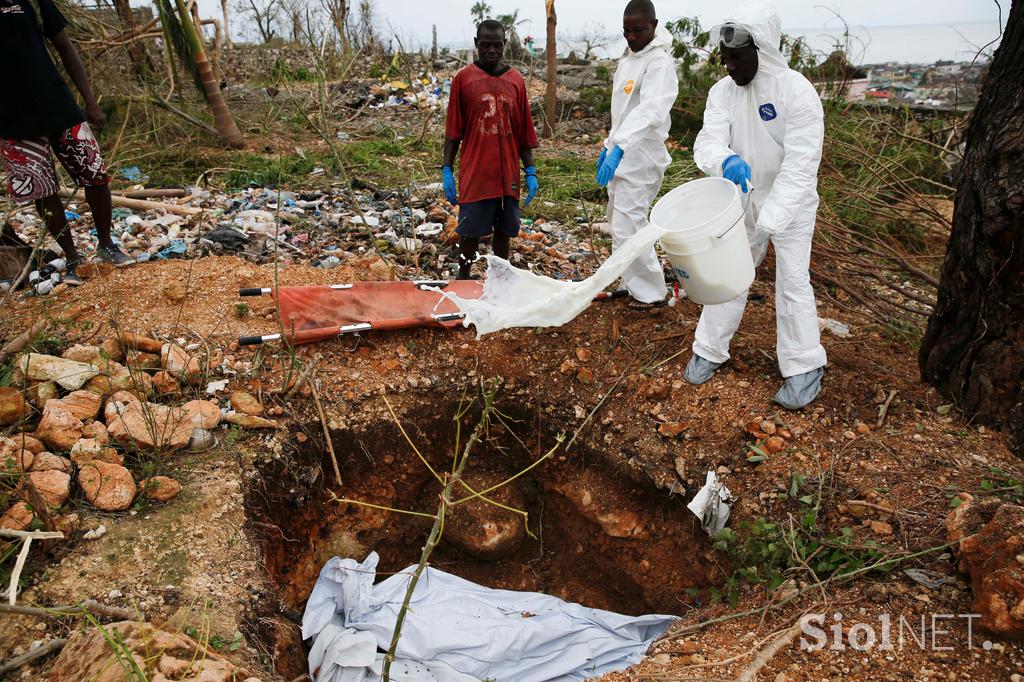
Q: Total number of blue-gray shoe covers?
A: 2